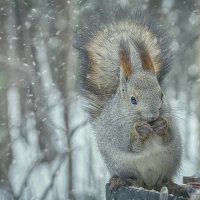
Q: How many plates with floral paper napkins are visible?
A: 0